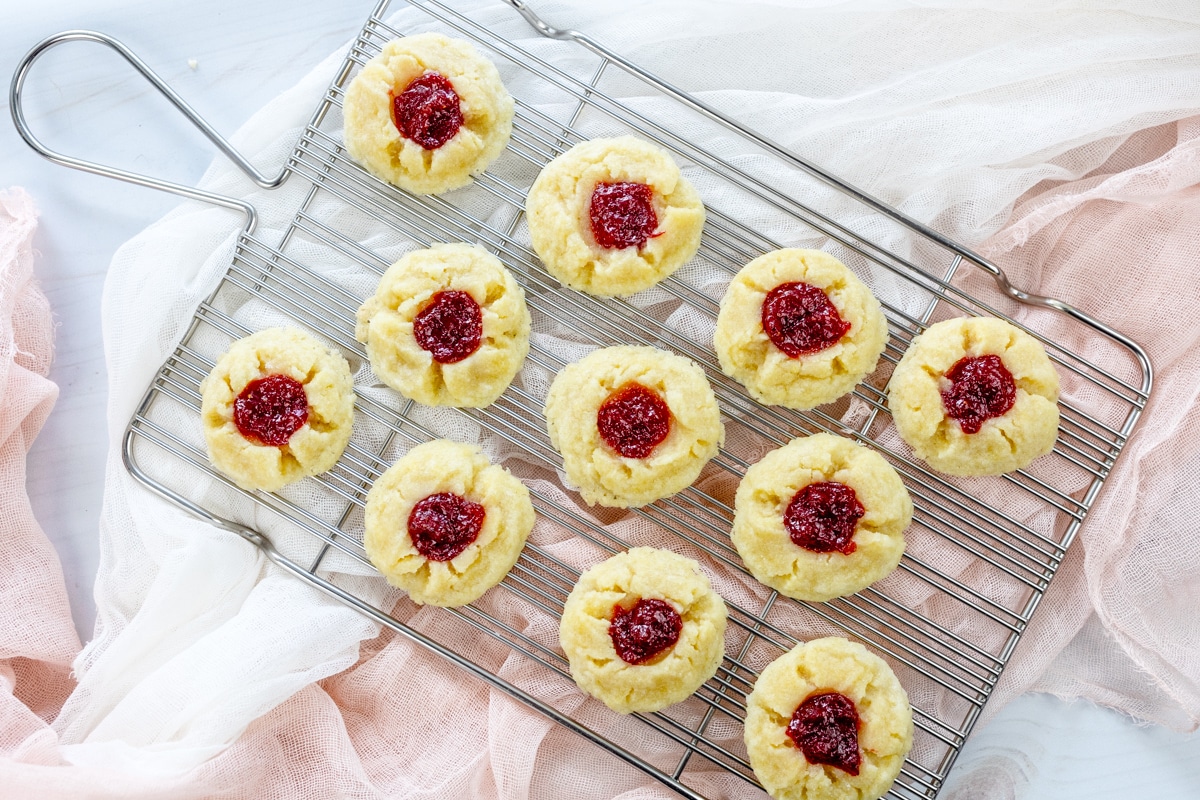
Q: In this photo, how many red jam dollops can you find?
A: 11